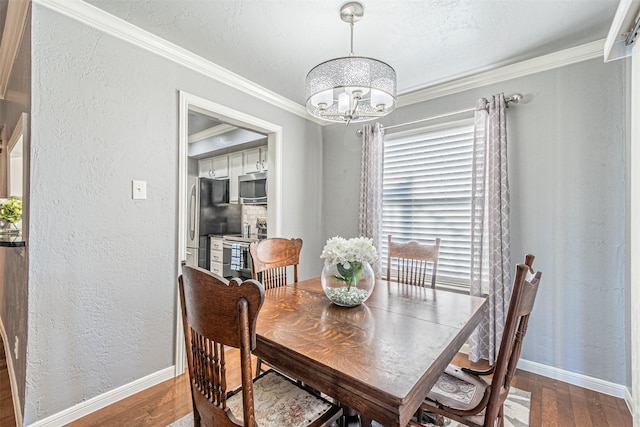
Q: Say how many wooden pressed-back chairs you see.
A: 4